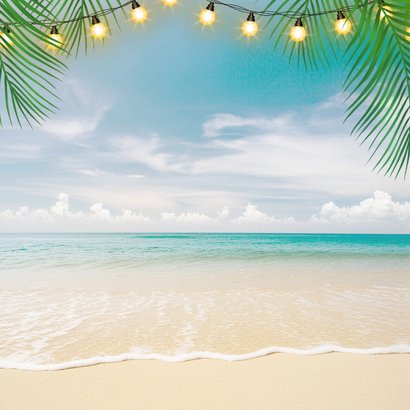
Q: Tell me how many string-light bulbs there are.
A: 11